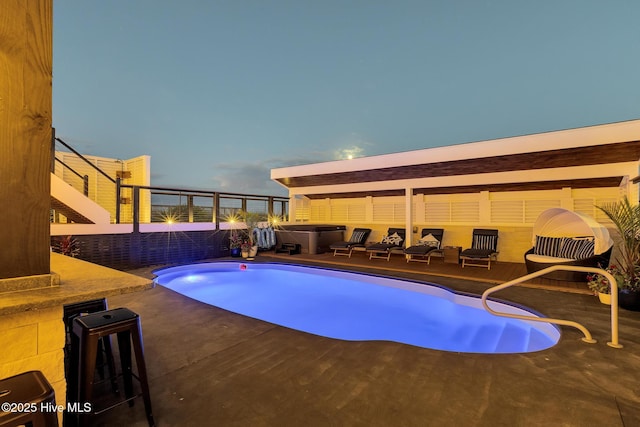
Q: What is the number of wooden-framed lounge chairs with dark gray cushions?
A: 4